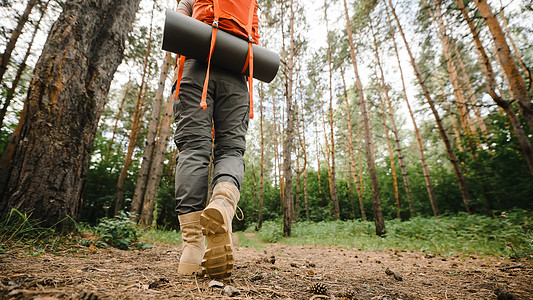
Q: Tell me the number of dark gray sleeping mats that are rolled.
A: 1